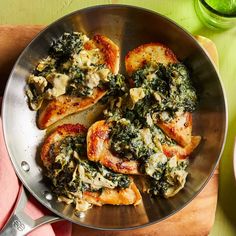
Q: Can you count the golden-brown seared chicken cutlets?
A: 4